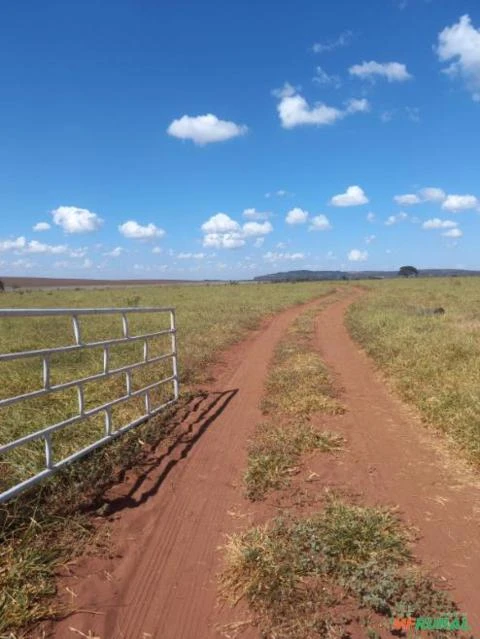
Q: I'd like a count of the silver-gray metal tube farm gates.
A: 1